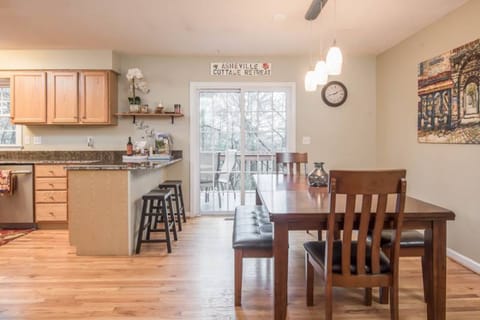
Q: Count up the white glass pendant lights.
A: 3